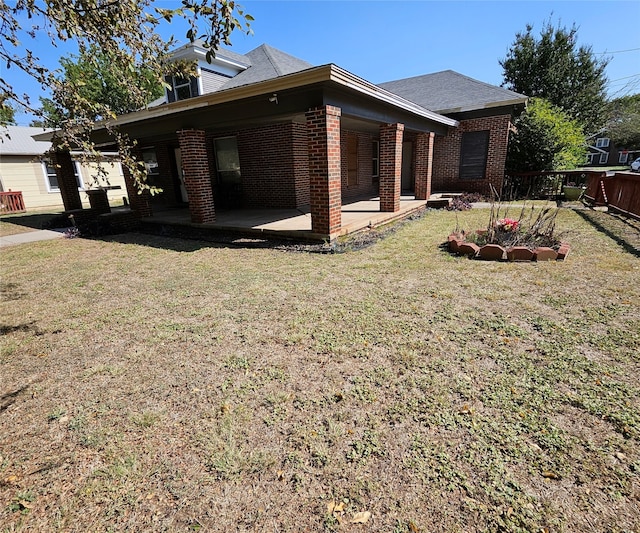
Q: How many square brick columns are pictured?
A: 6